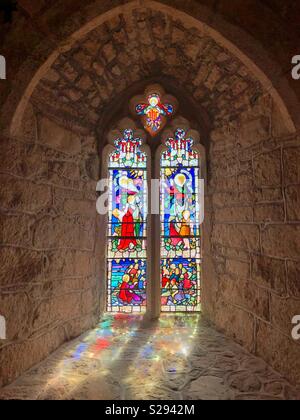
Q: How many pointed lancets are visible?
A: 2